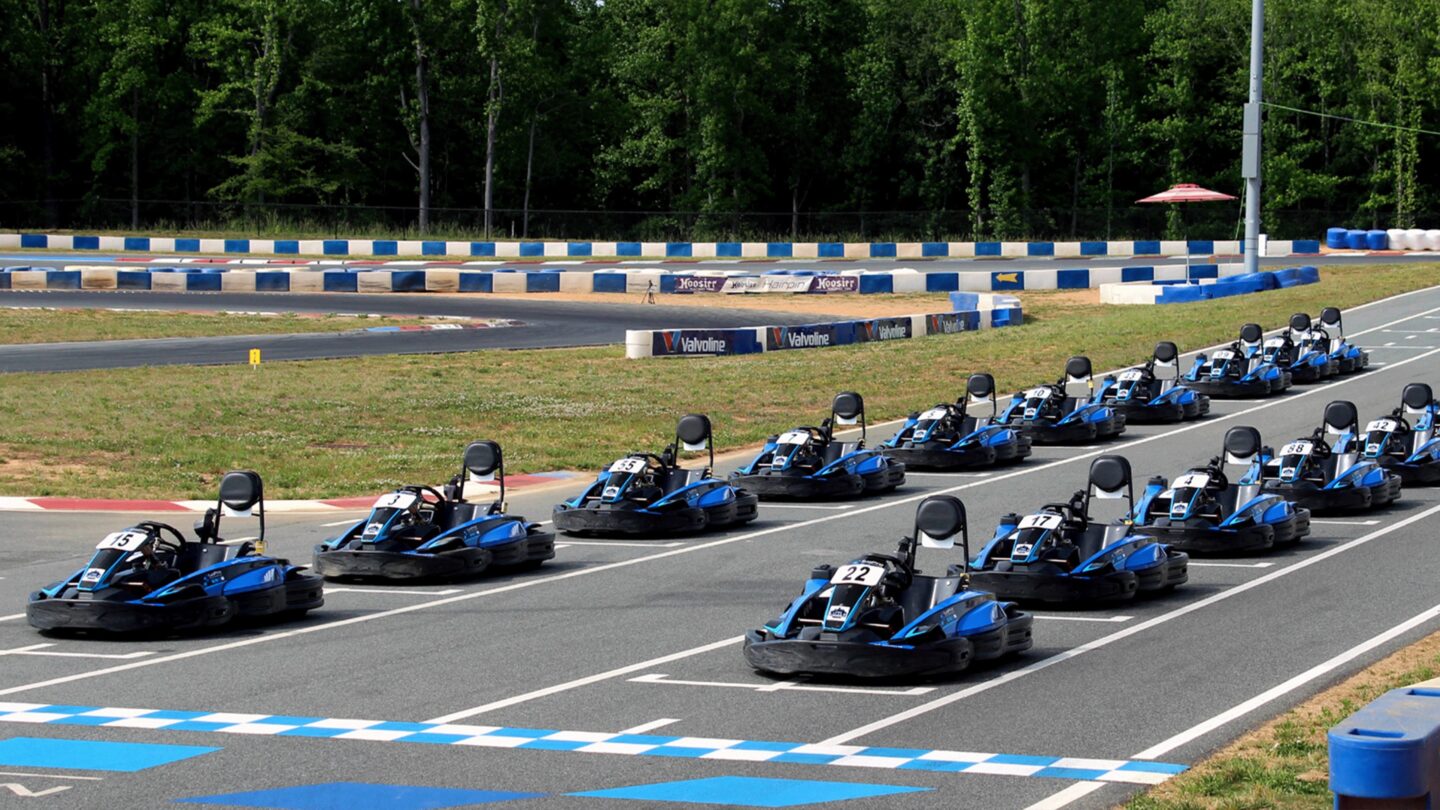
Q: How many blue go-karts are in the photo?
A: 15